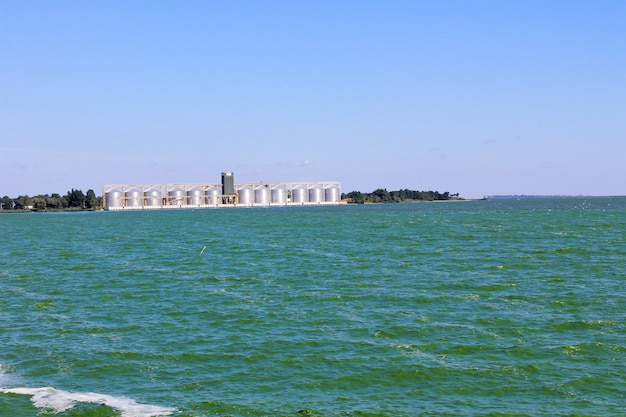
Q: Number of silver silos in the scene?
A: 12